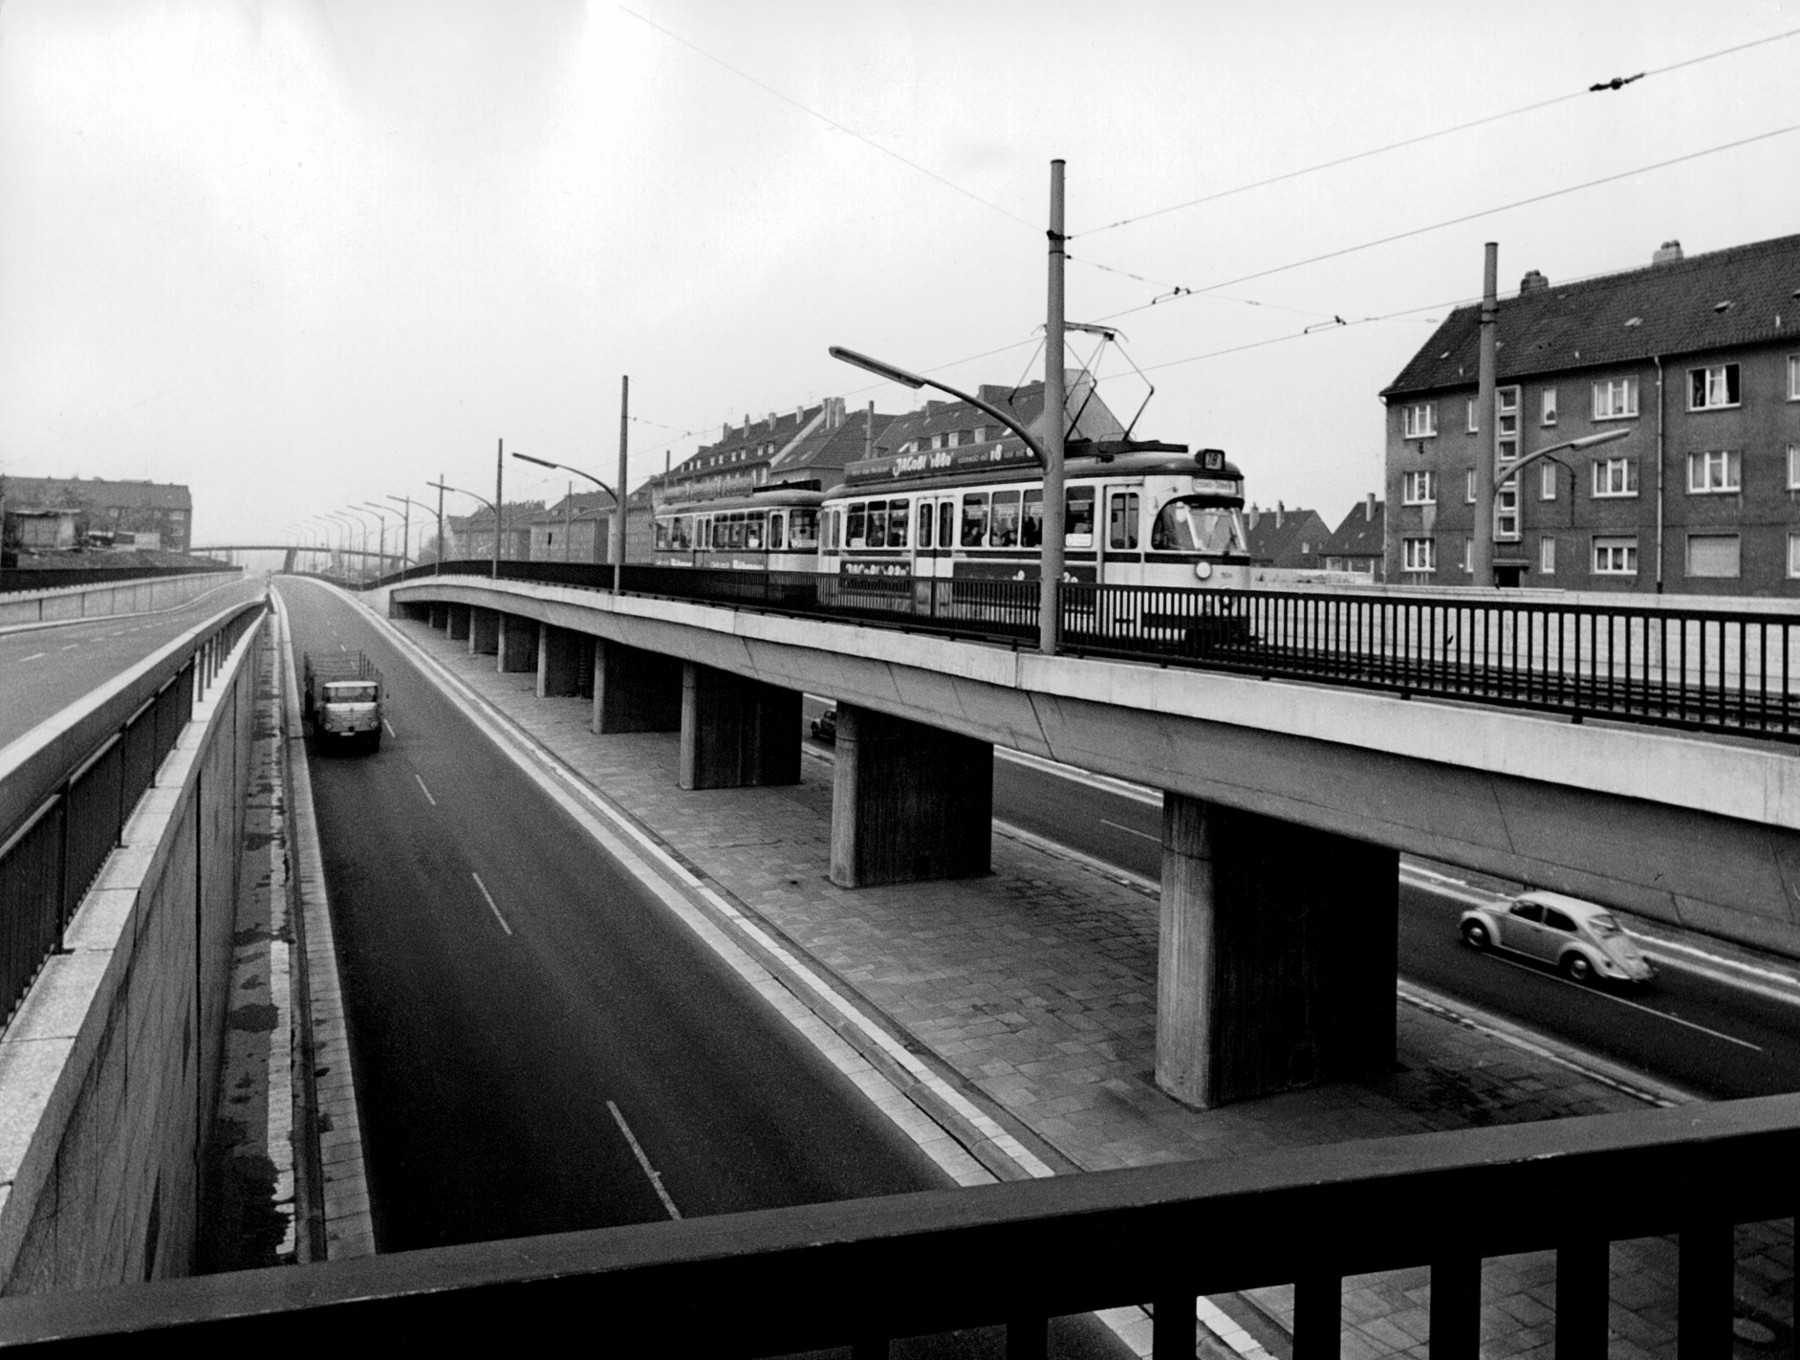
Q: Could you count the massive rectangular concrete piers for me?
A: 9